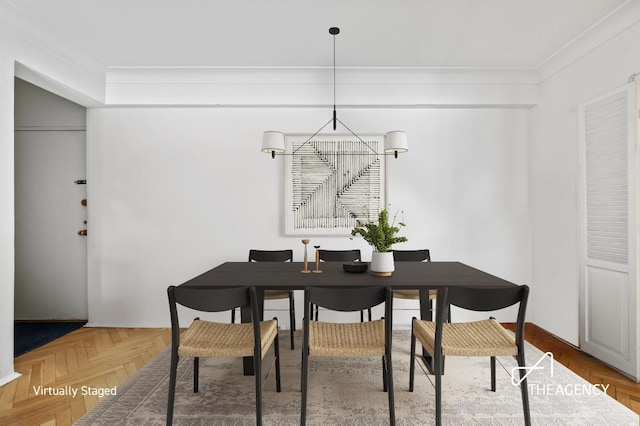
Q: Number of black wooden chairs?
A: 6